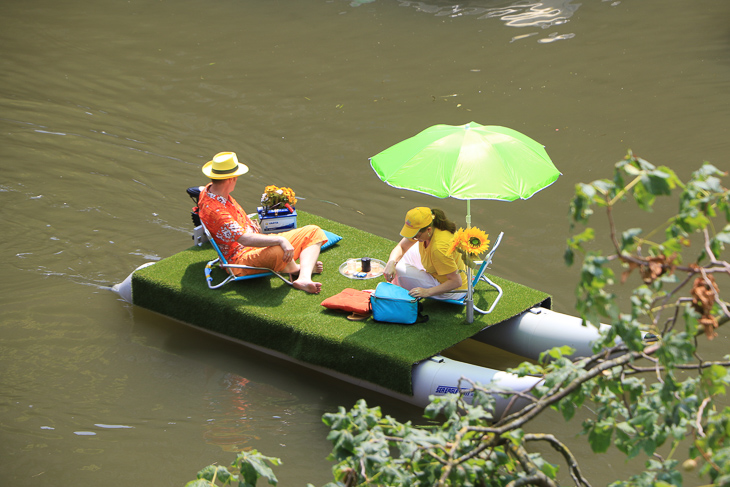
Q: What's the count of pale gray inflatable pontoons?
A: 2